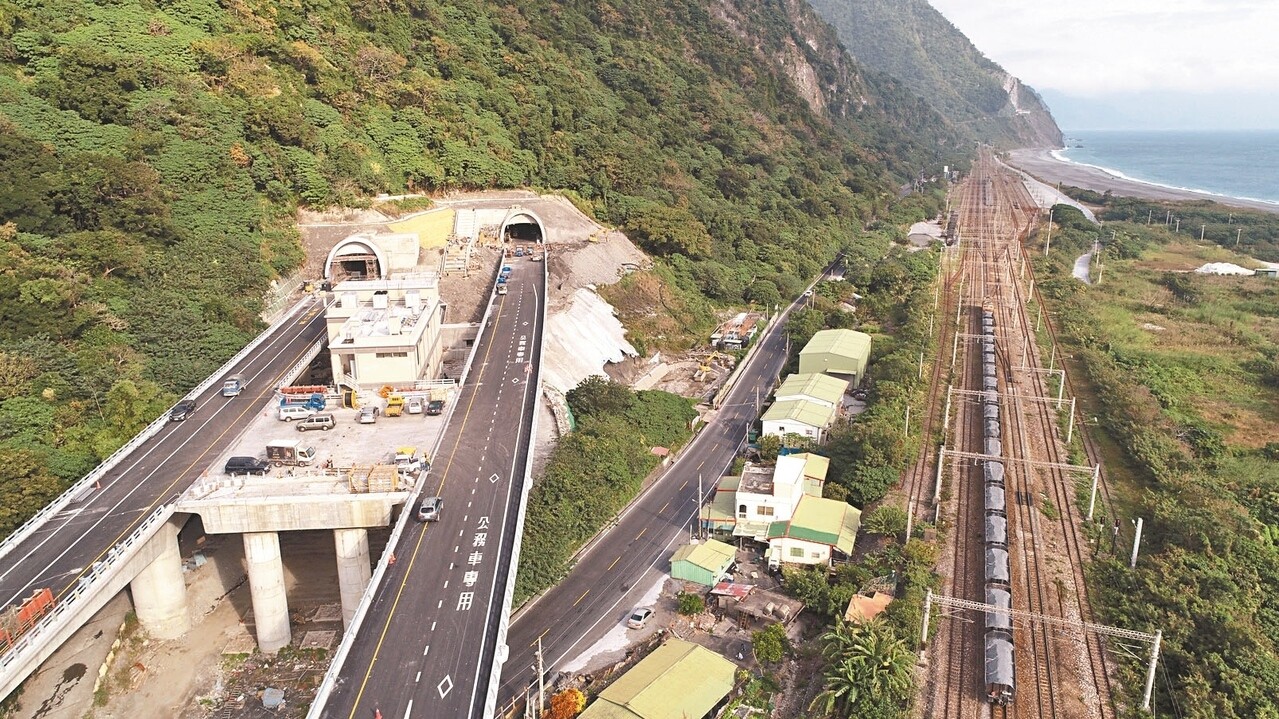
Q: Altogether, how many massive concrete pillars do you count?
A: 3